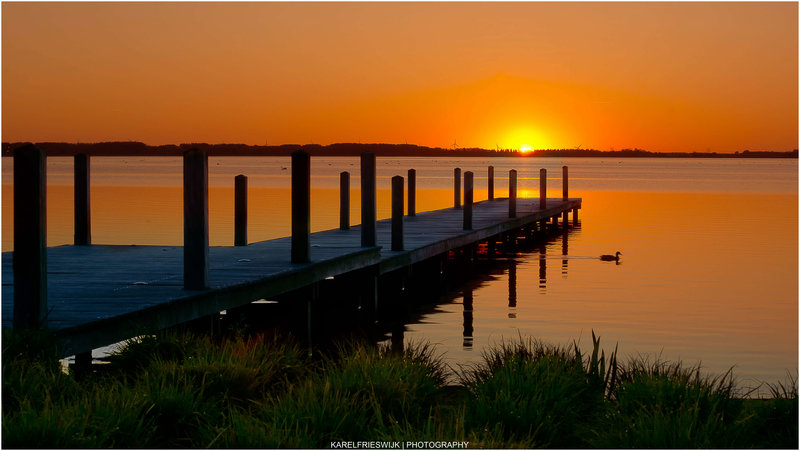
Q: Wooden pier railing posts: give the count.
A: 15